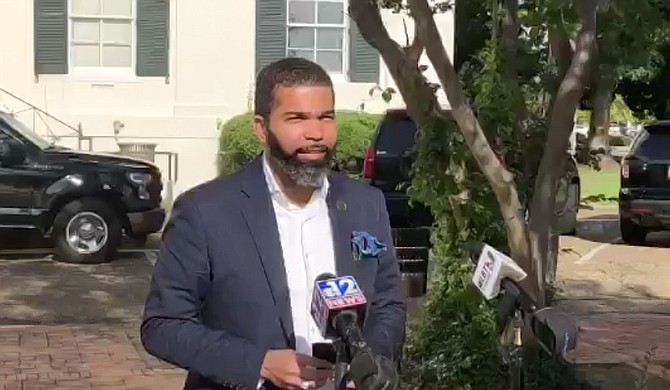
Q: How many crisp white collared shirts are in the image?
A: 1